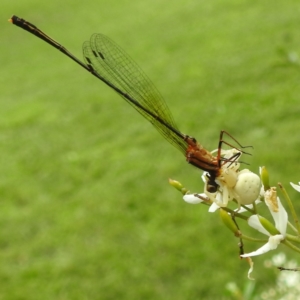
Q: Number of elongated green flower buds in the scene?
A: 4